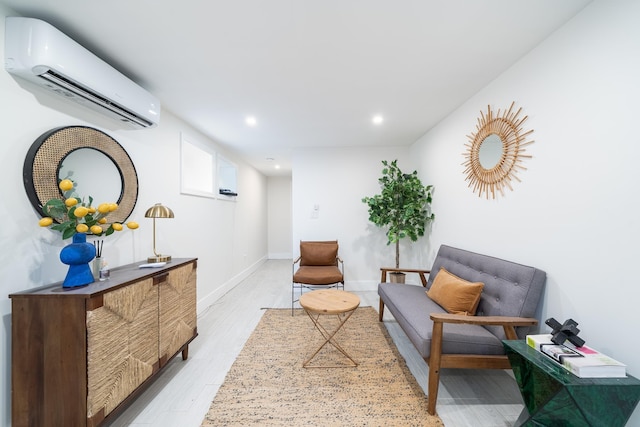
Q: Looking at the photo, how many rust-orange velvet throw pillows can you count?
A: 1